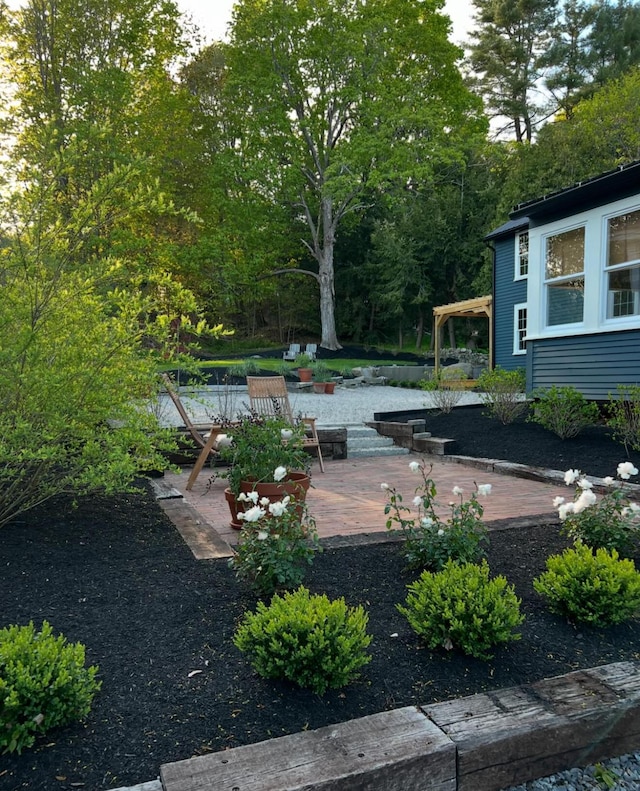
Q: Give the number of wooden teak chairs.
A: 2